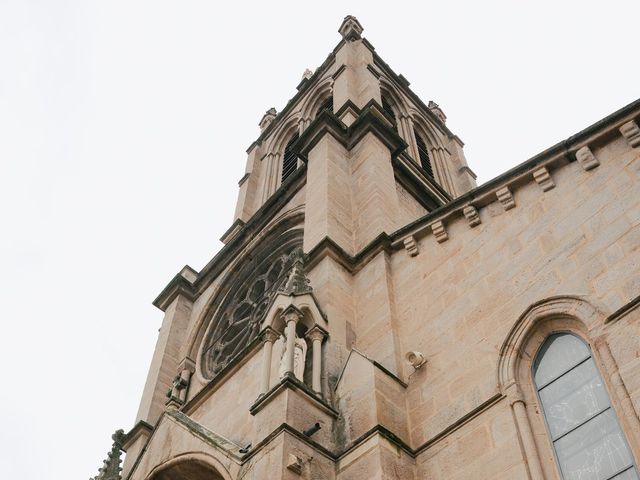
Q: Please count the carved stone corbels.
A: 7